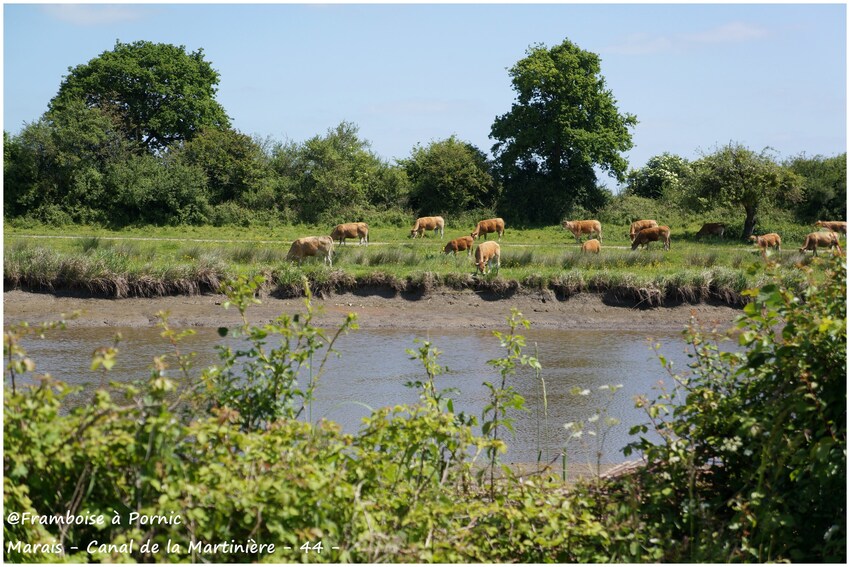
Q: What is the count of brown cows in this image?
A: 14